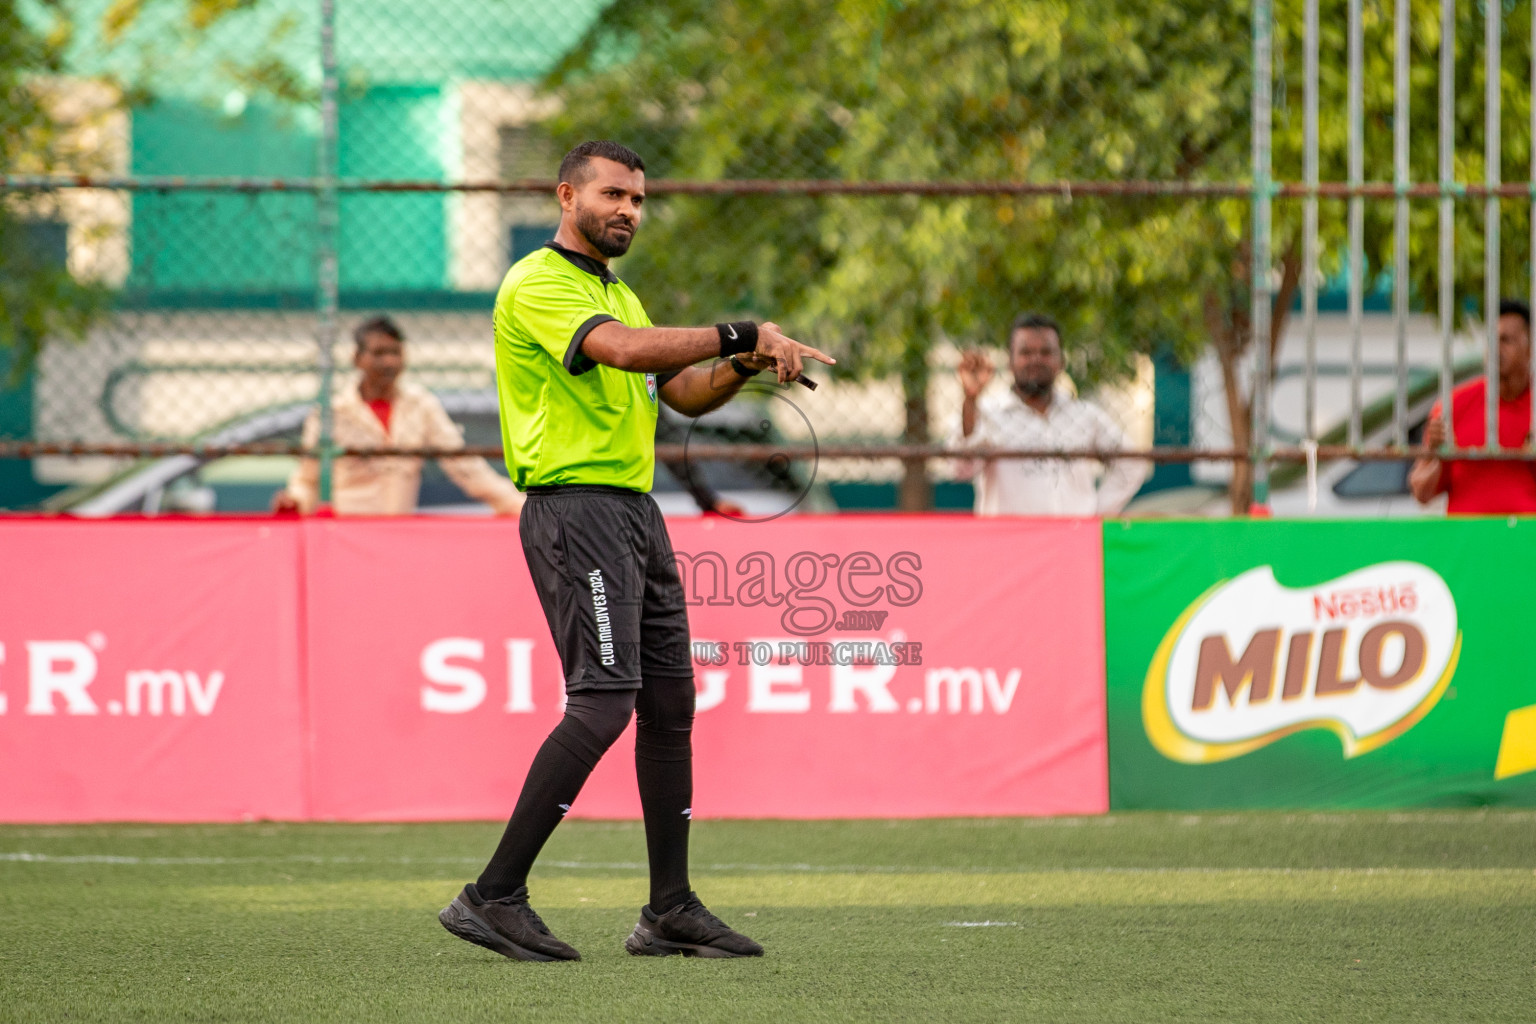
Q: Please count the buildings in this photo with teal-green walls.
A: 1